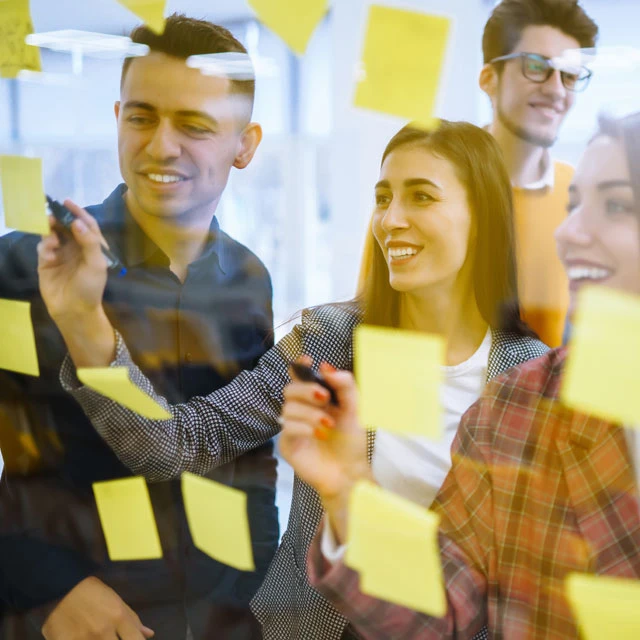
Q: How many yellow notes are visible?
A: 13